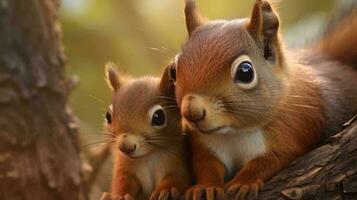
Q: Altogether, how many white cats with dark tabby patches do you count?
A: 0